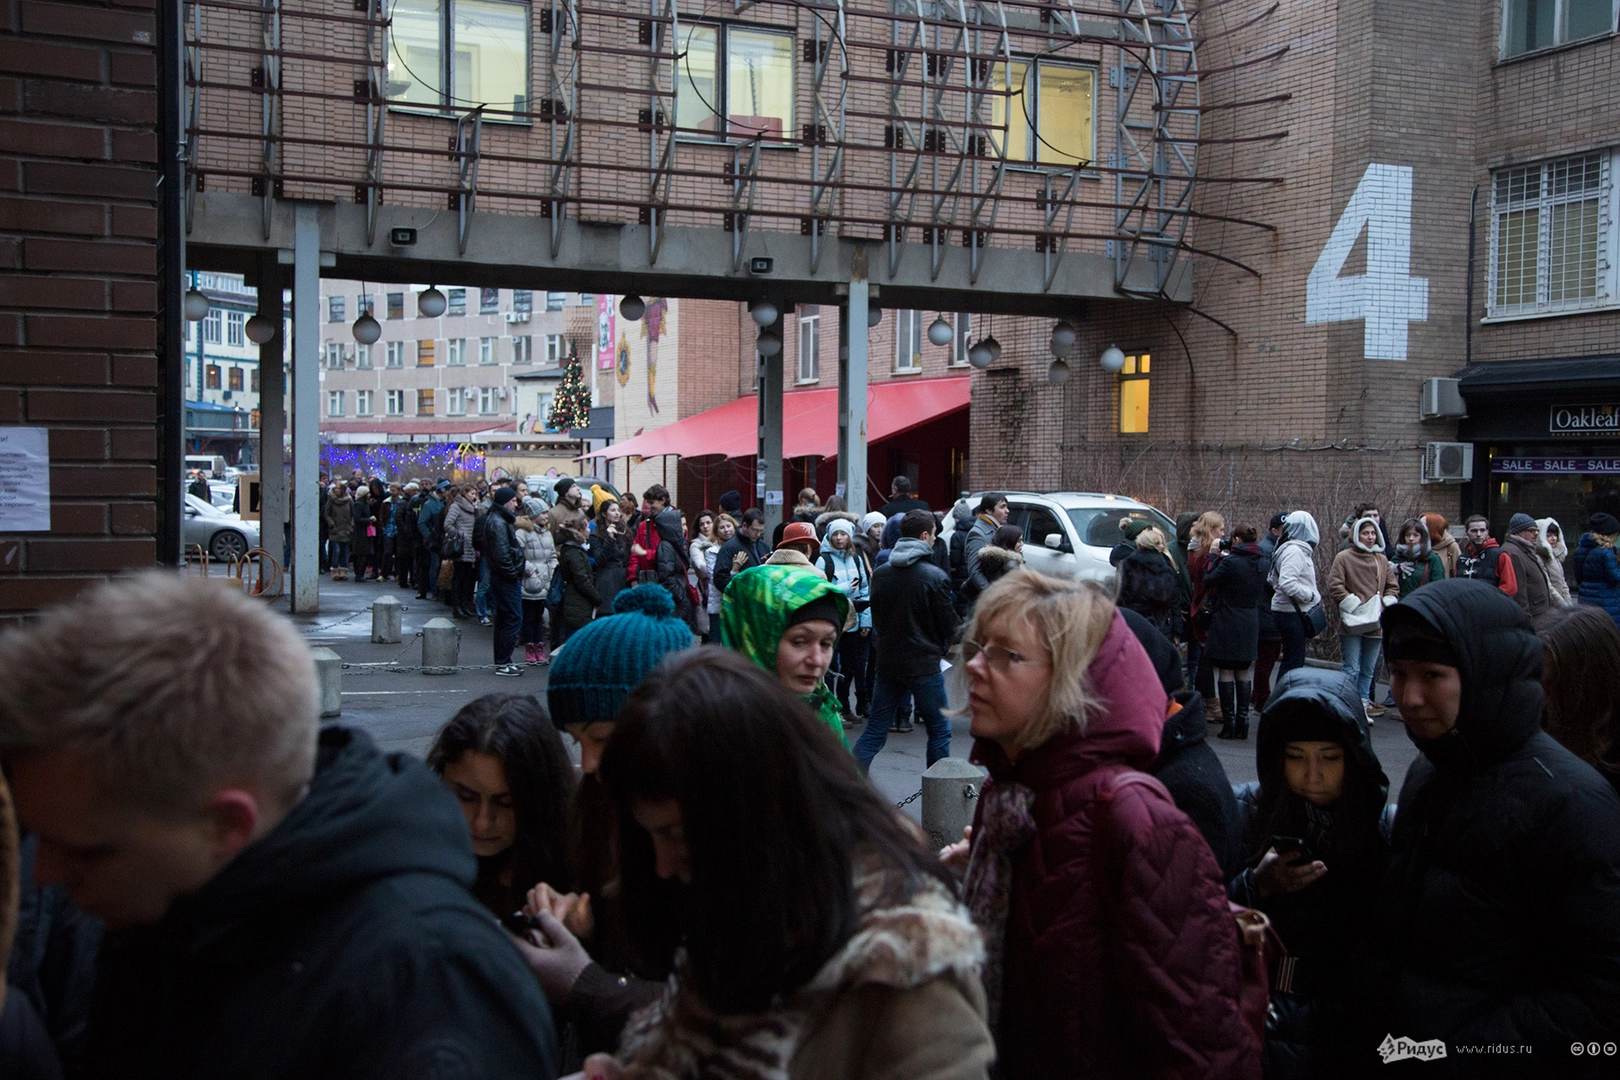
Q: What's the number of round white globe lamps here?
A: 15